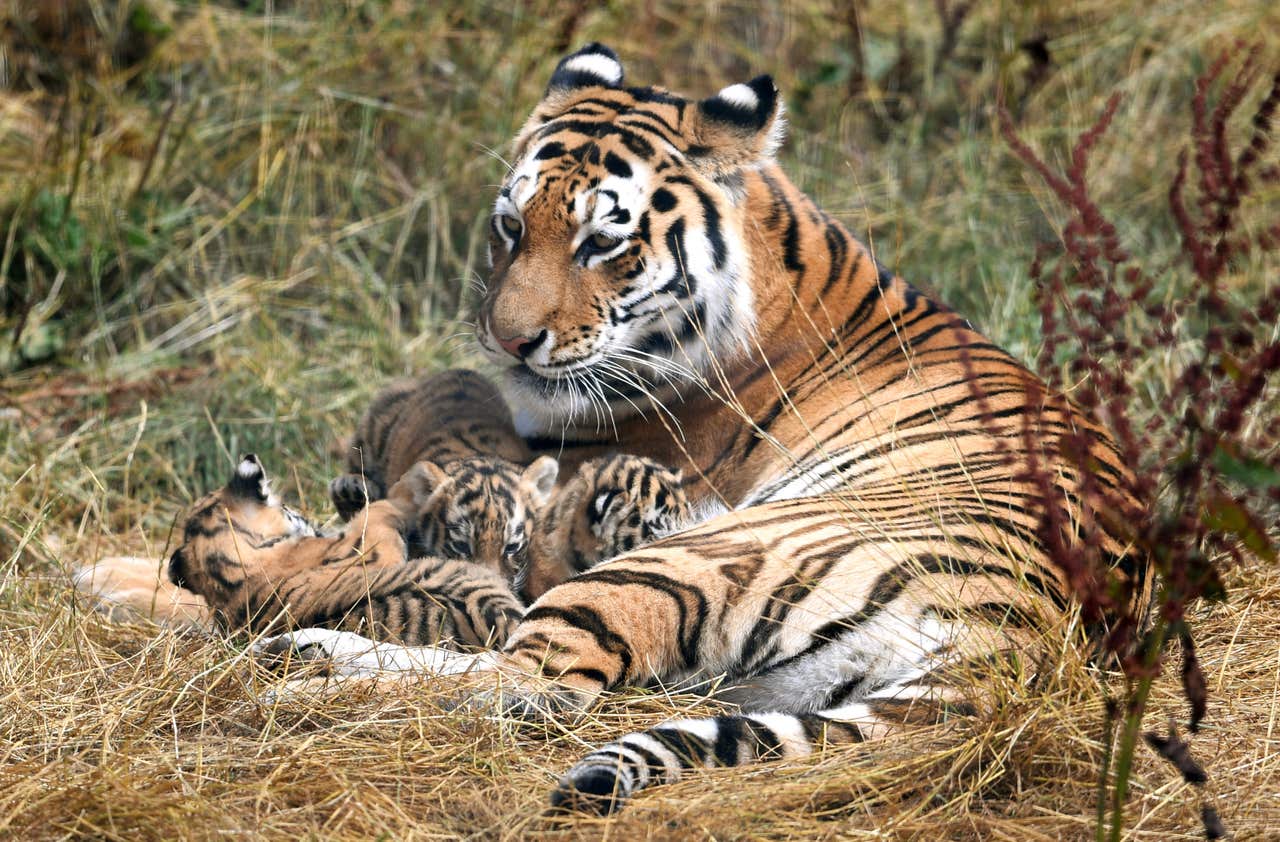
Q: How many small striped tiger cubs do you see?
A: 3